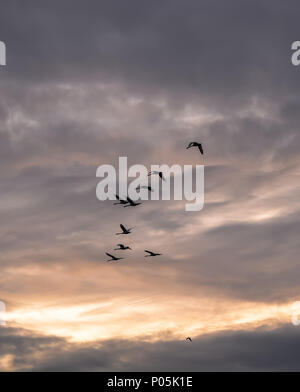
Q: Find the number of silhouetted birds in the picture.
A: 10